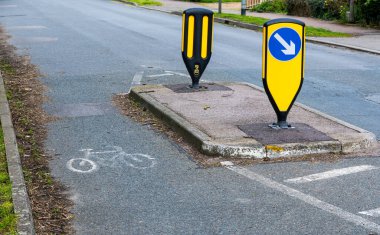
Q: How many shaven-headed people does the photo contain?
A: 0